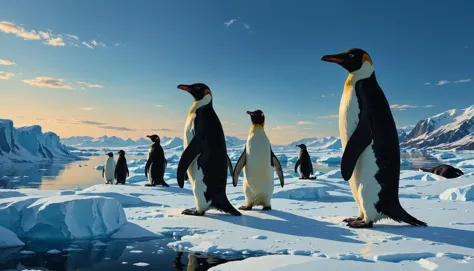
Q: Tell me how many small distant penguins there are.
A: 4